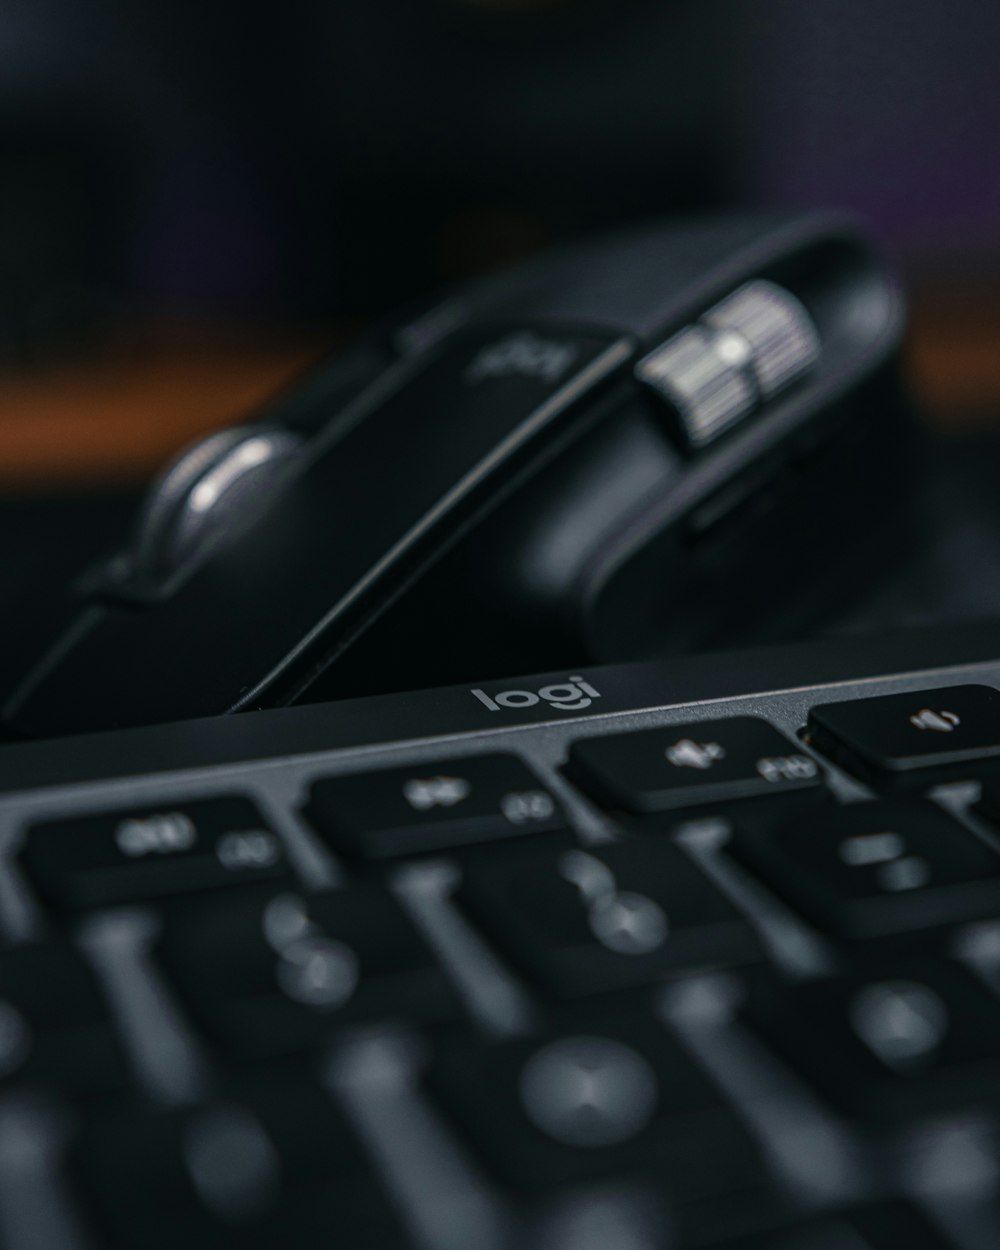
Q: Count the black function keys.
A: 4